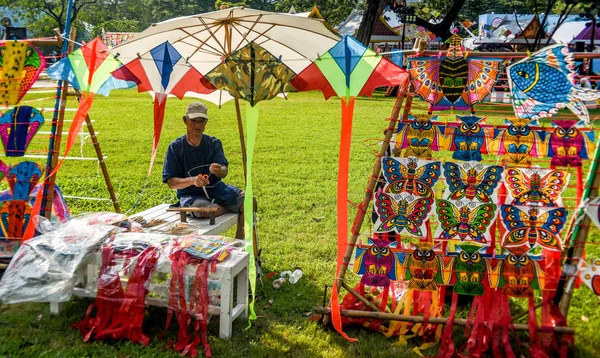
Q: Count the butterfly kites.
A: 6